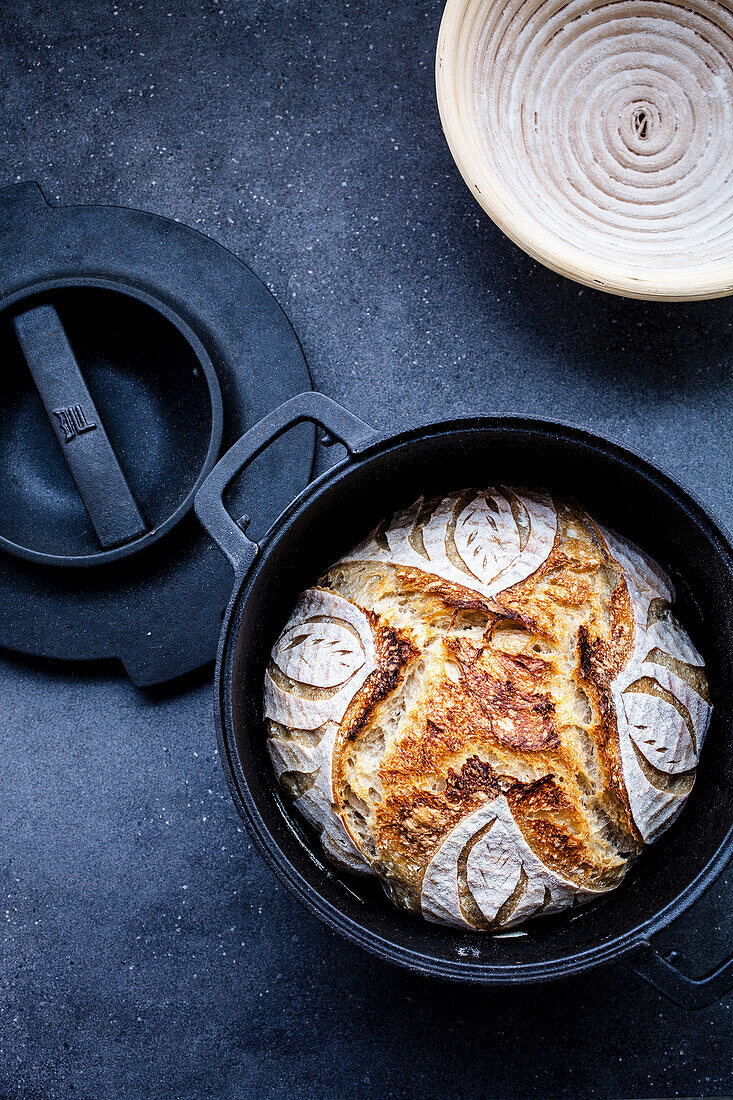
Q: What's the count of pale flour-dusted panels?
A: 4